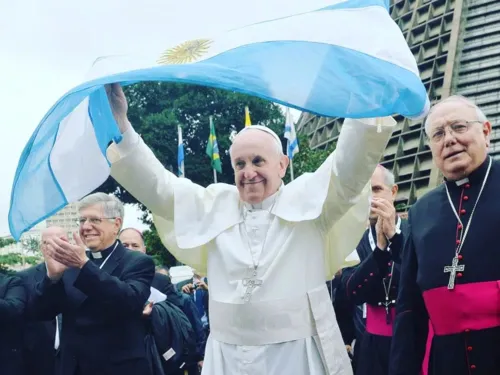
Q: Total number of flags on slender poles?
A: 4